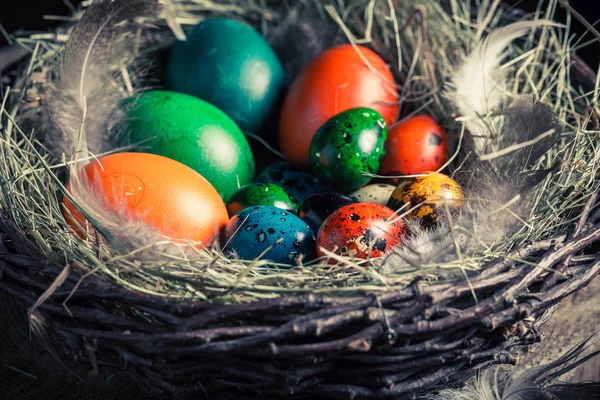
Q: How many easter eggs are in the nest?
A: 13